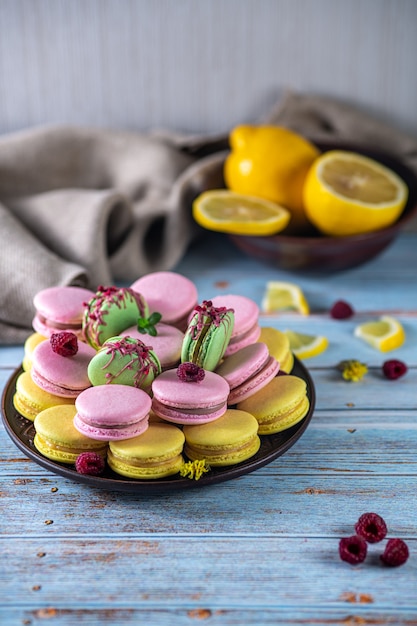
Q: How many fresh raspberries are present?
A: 8